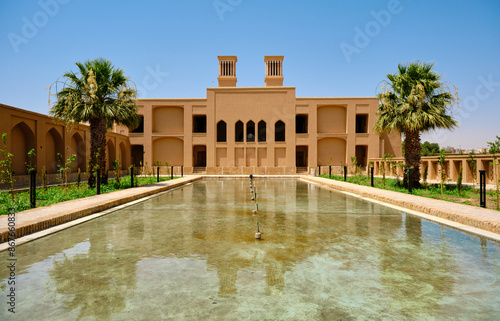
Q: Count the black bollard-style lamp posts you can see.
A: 12